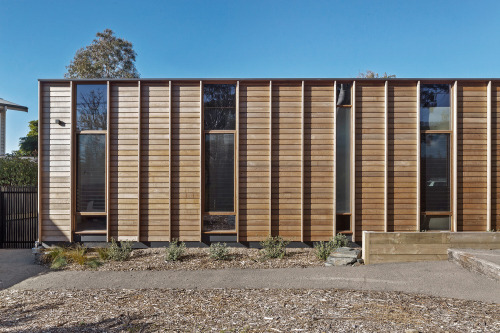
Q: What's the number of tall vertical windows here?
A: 4